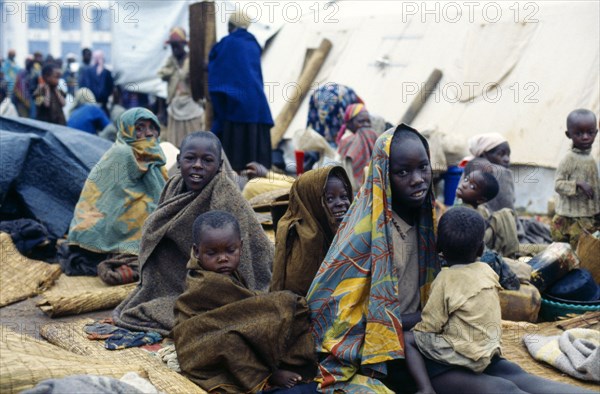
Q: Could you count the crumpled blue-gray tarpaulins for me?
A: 1